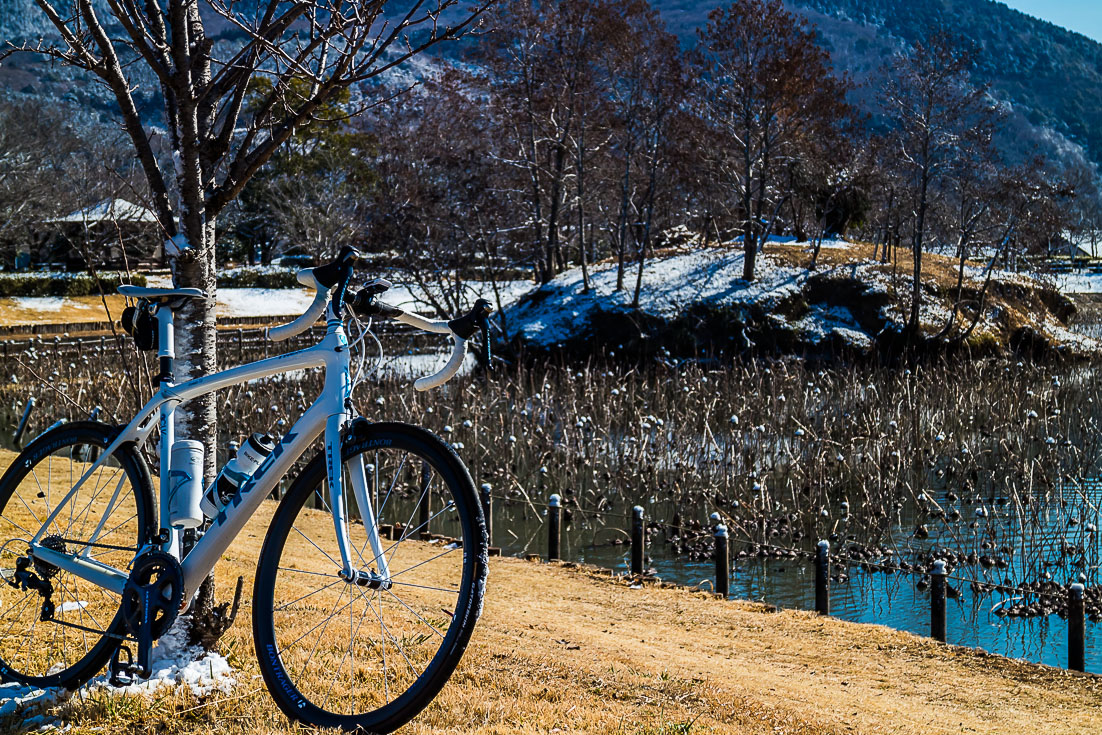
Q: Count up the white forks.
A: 1